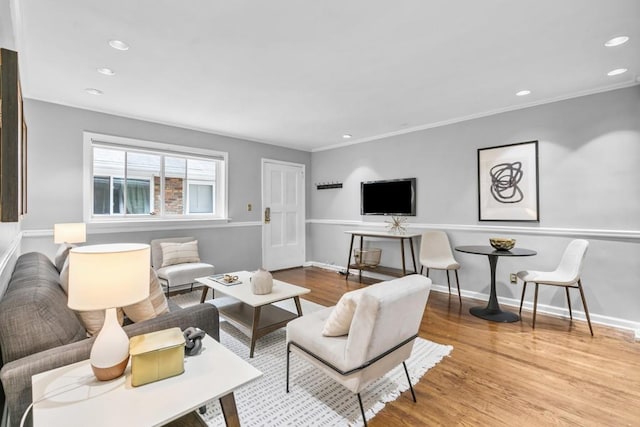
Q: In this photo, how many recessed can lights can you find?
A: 7